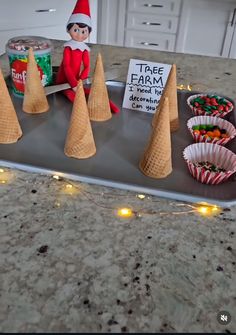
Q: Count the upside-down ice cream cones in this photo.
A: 6